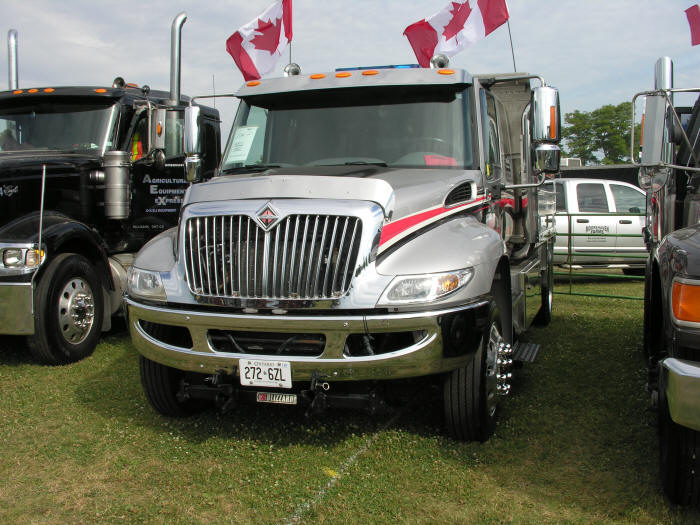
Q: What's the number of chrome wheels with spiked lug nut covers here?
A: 2